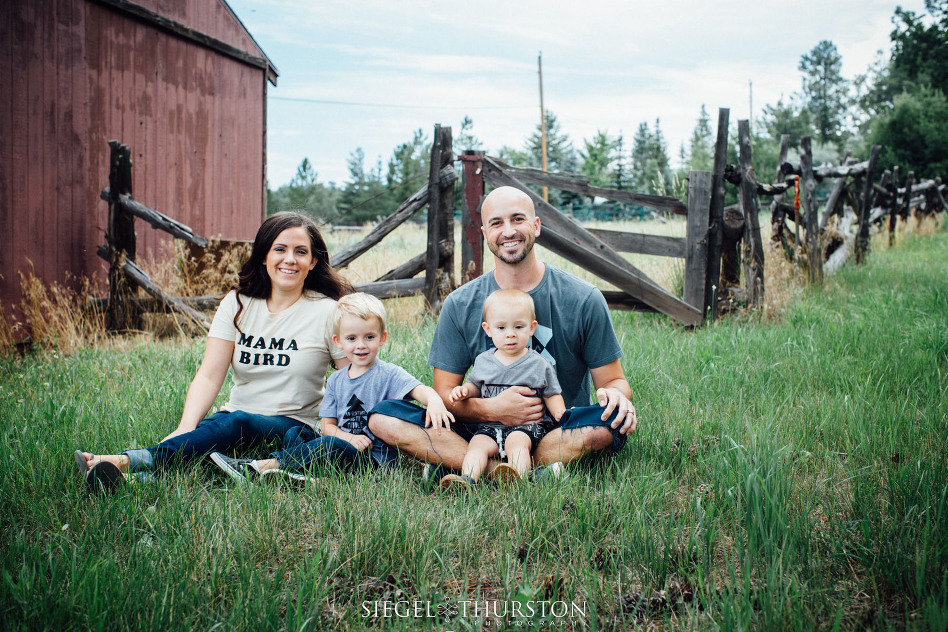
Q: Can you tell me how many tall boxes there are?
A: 0